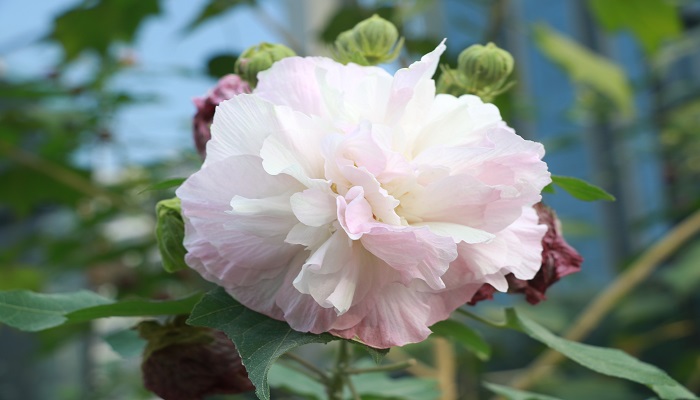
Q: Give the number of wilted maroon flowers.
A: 3